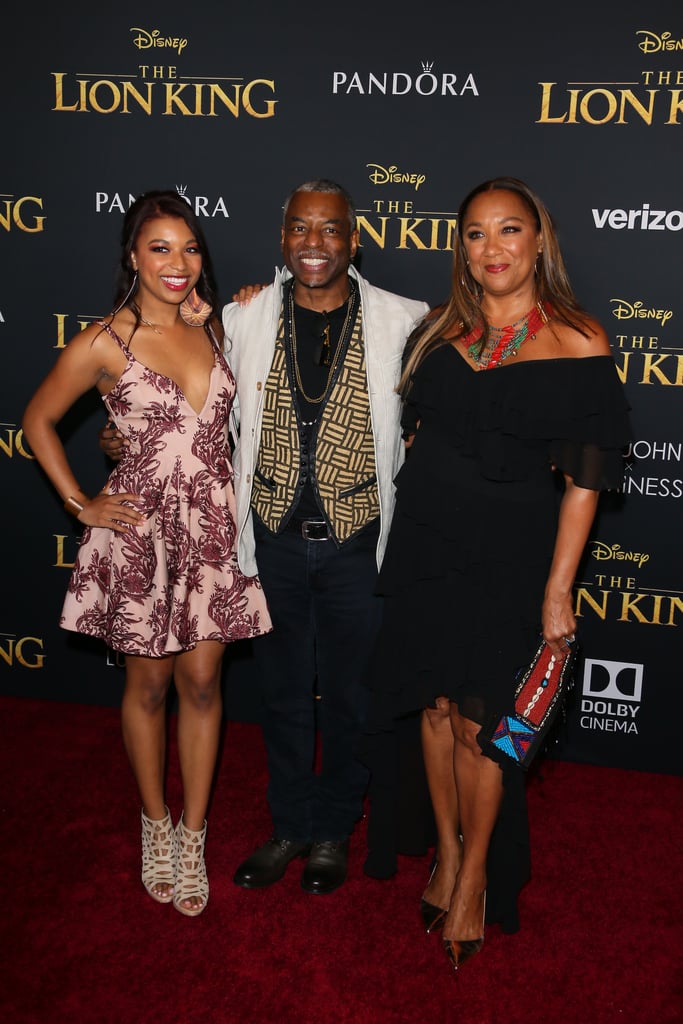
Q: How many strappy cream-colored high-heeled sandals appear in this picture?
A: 2